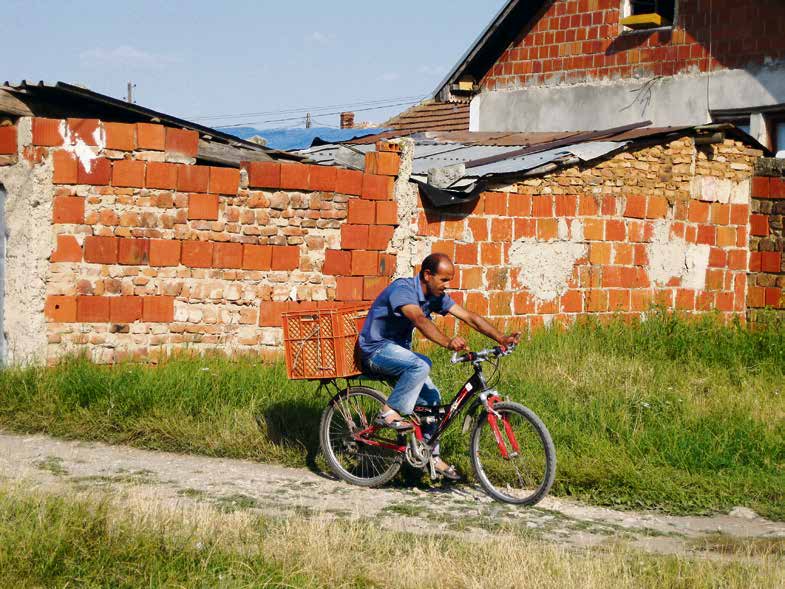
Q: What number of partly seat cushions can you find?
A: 1